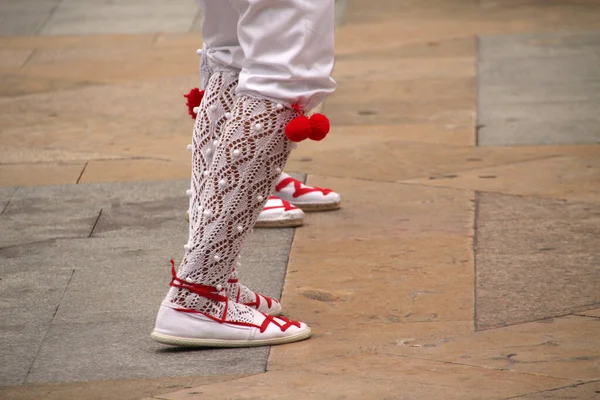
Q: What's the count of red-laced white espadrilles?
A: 4